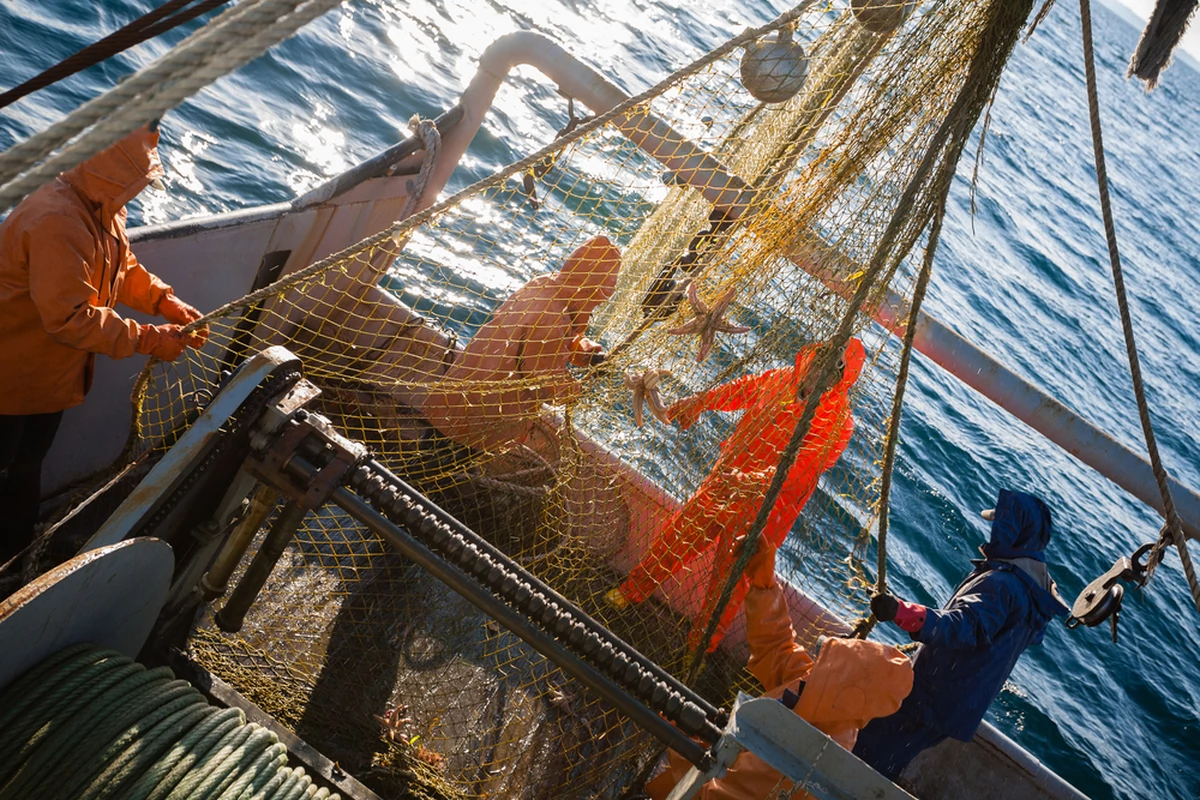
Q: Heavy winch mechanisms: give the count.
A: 1